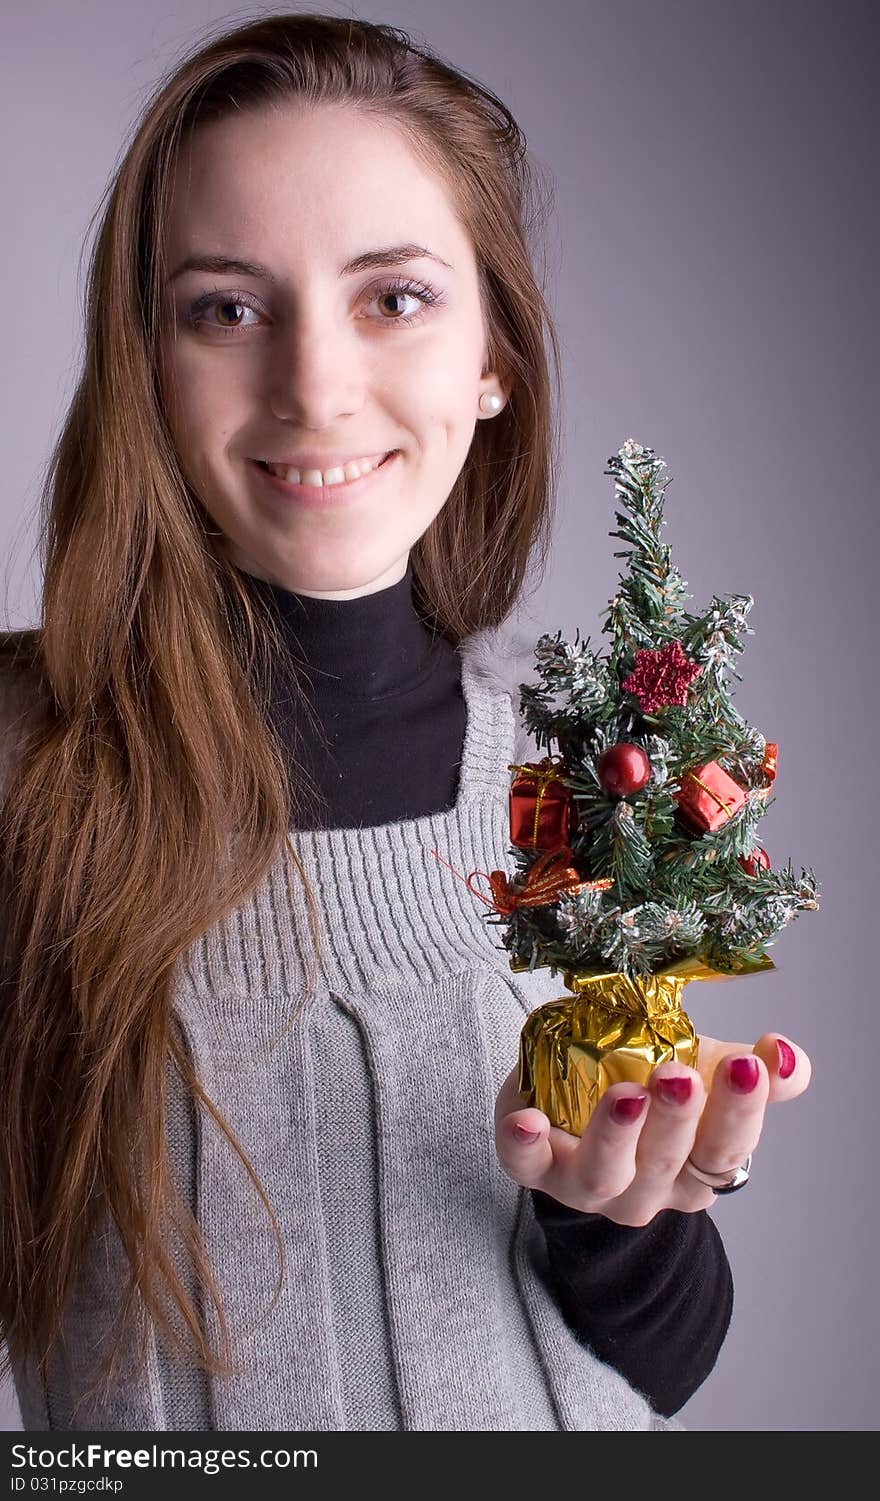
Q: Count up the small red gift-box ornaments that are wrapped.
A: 2